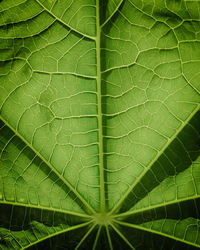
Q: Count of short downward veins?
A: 4